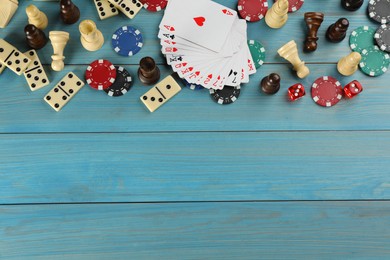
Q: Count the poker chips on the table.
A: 14